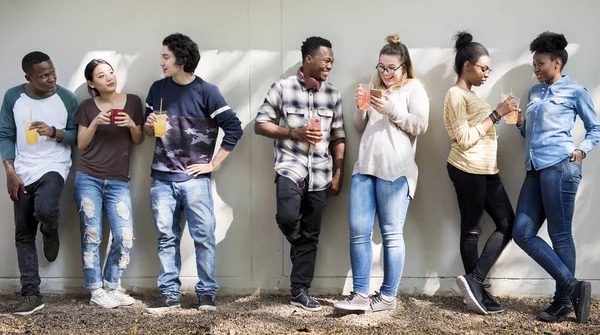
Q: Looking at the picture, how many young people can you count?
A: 7